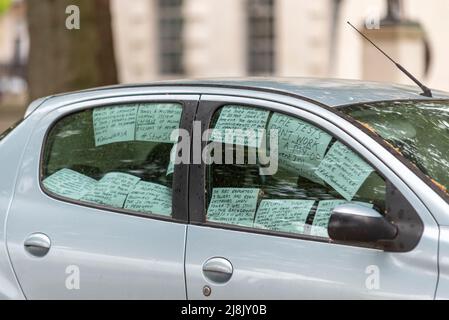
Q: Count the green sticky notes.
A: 12